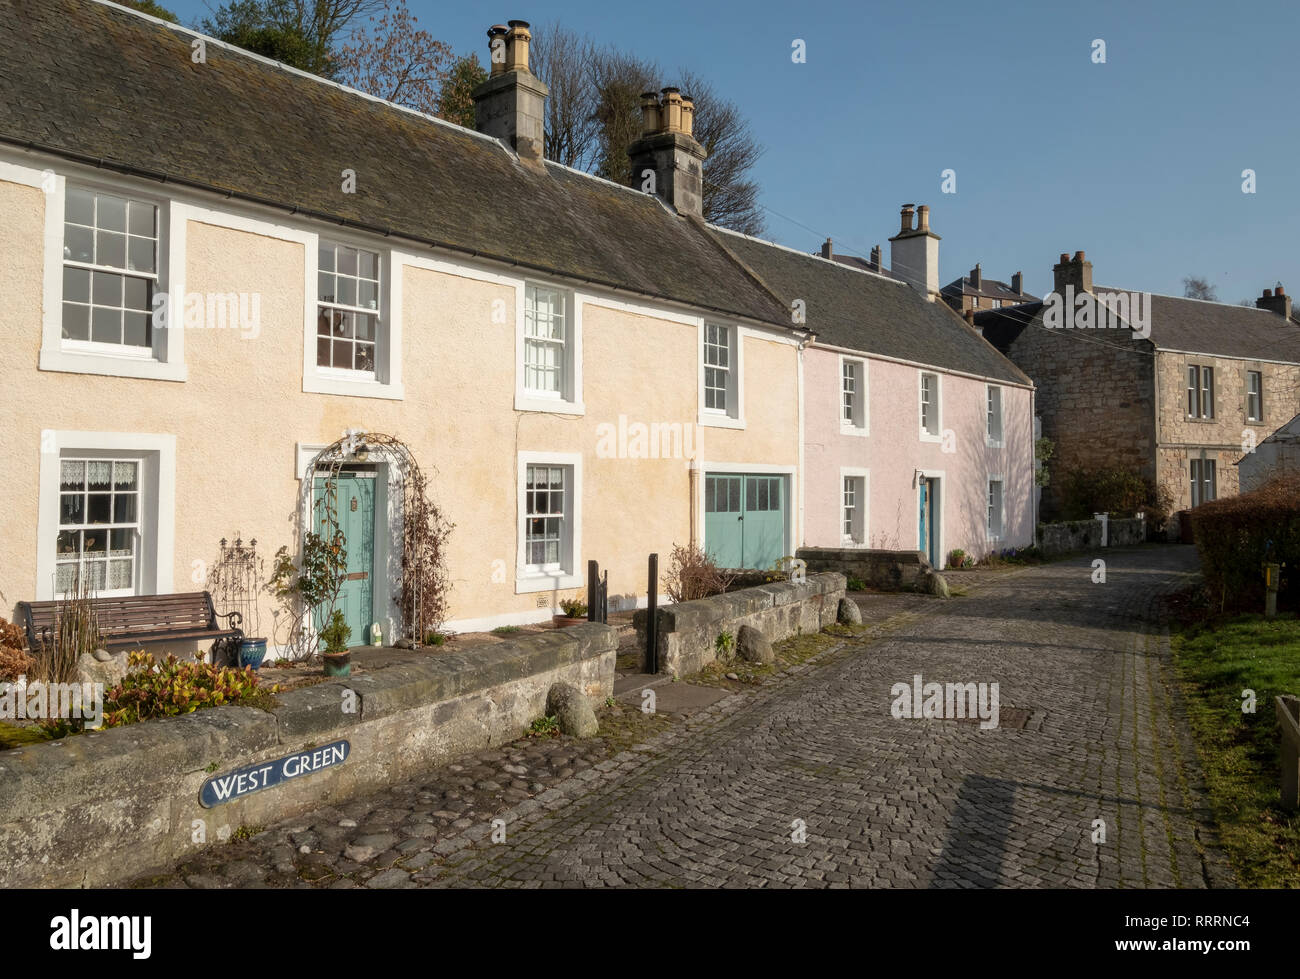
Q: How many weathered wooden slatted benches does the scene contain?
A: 1